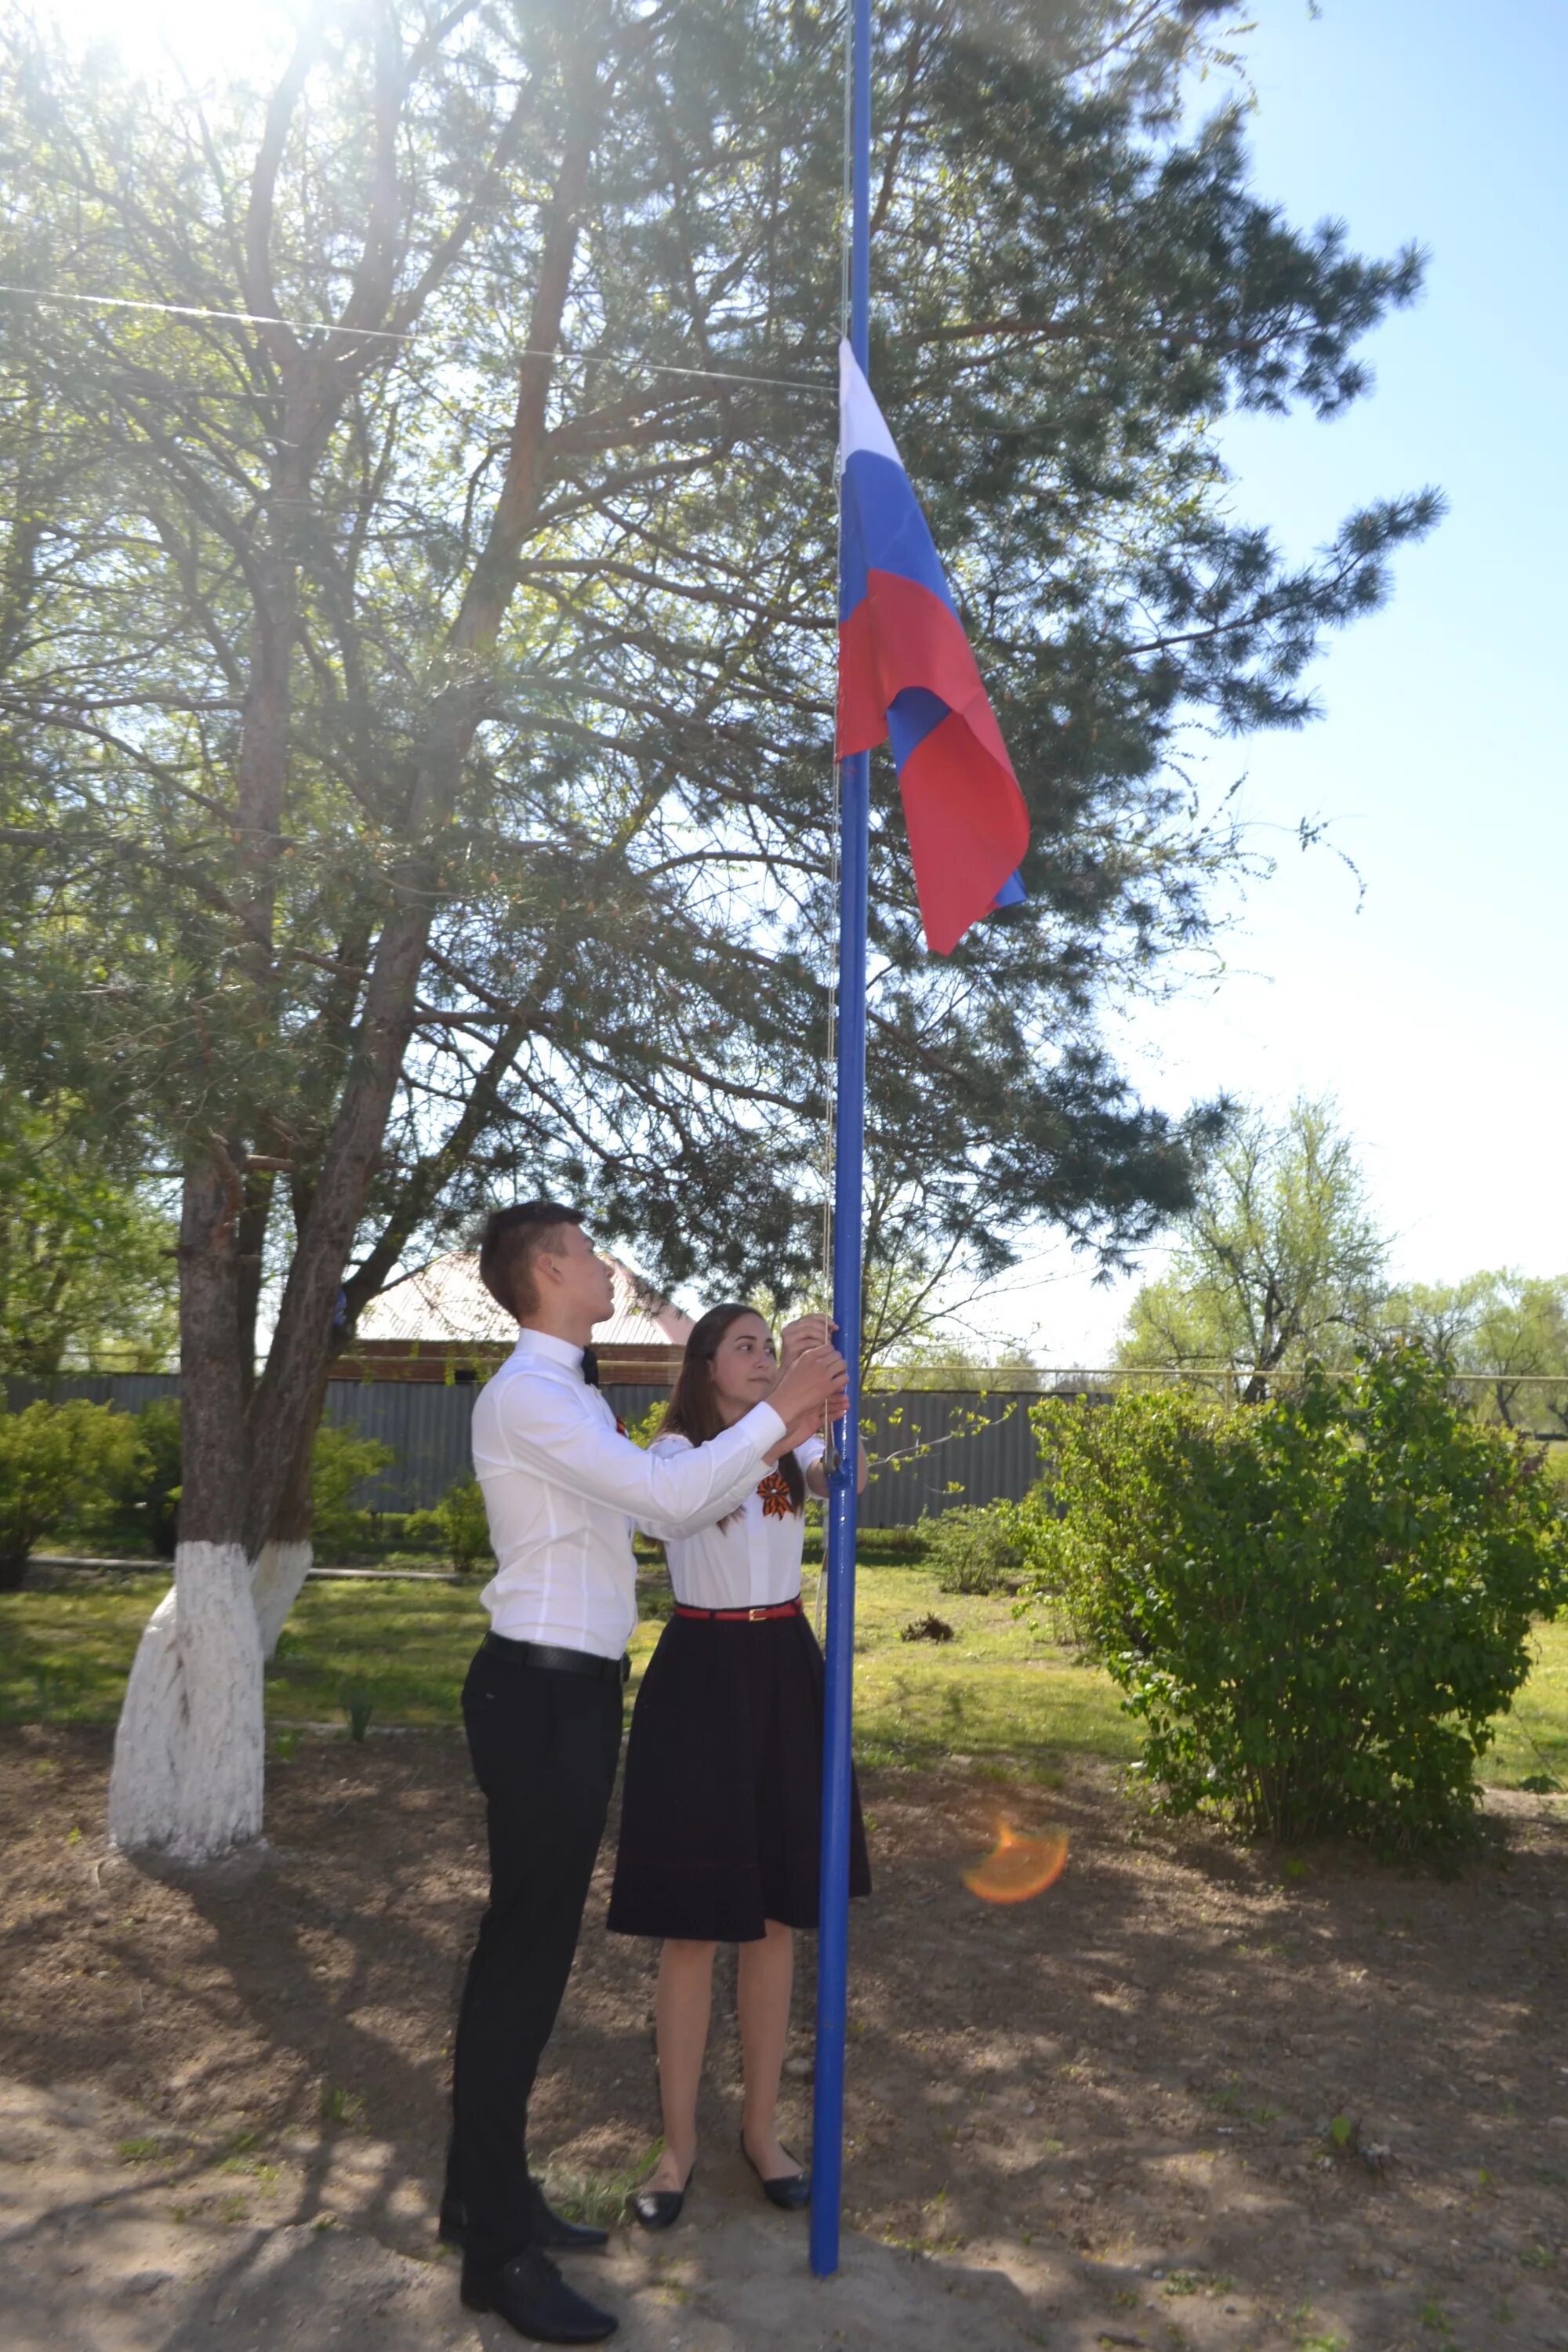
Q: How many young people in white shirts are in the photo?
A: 2